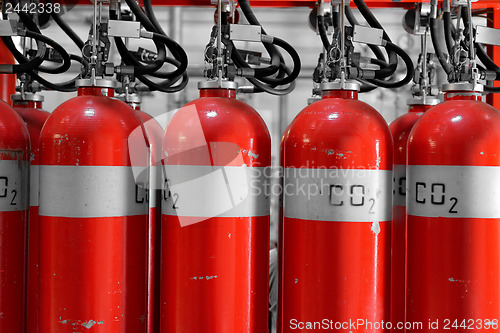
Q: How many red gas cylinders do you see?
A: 8